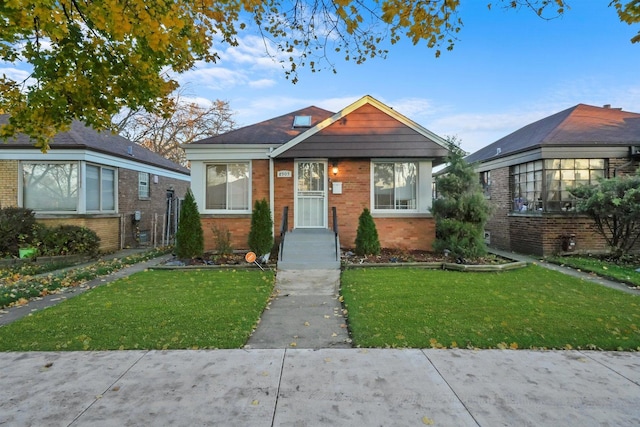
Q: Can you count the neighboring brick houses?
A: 2